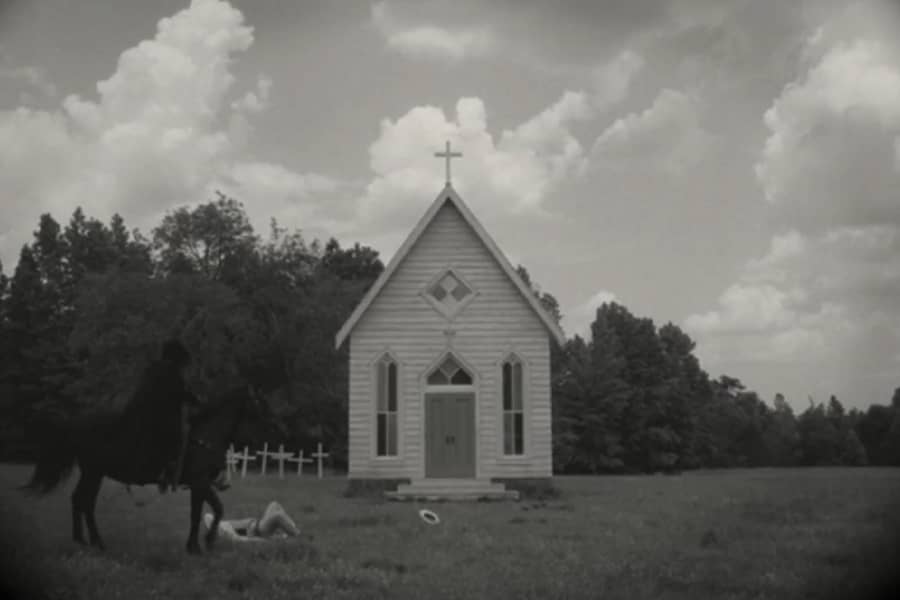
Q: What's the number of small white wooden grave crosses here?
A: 7